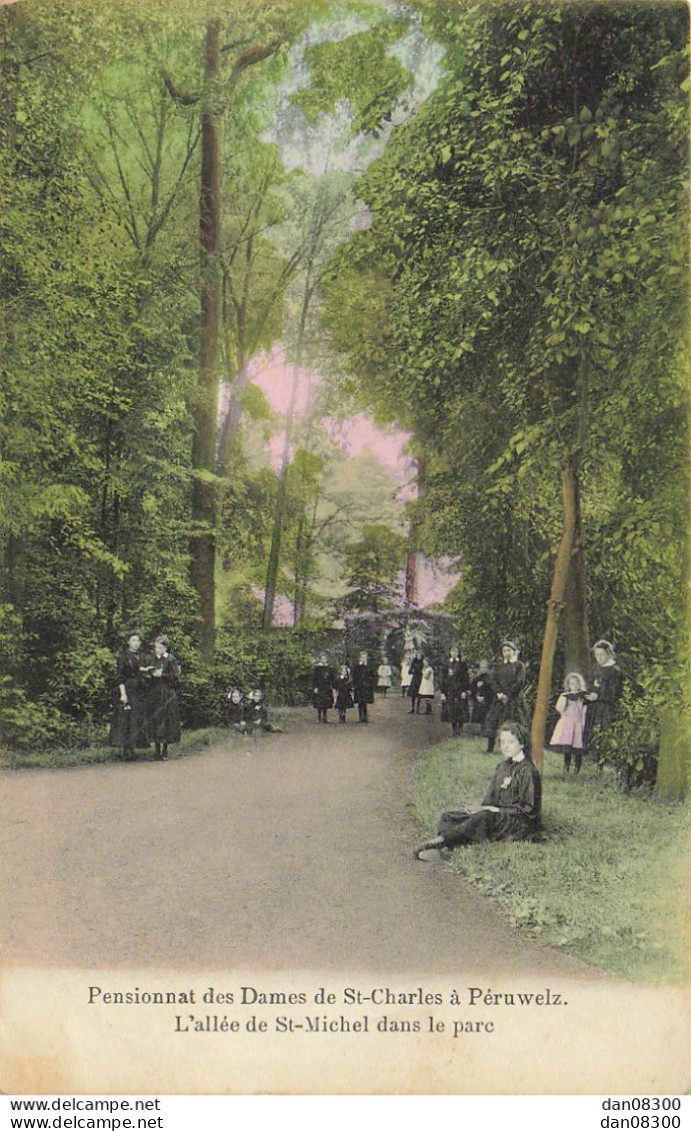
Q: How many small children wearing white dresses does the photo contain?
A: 3